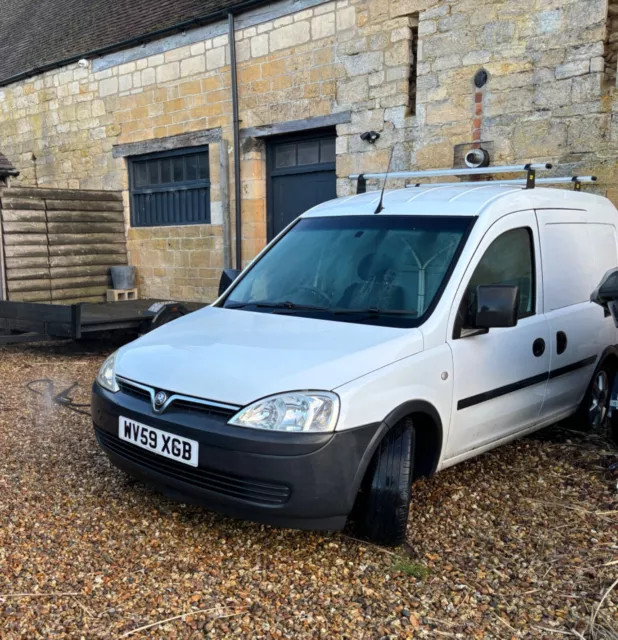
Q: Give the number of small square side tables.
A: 0